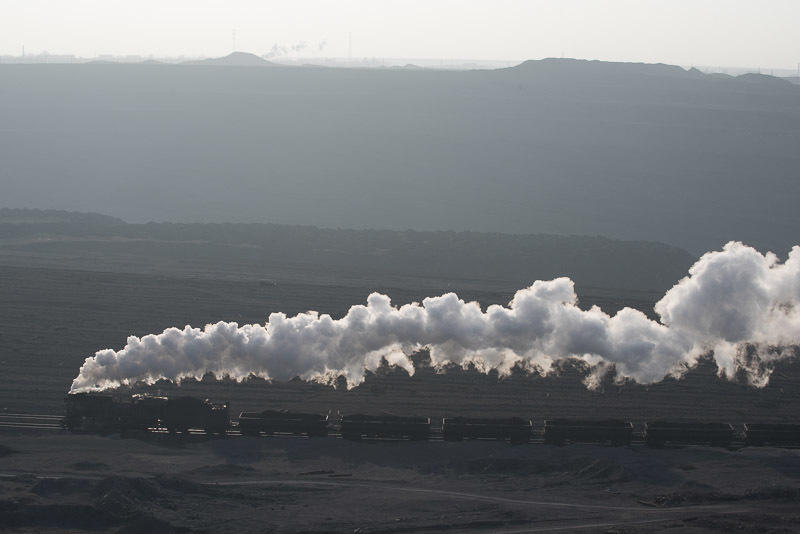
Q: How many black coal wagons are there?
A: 6